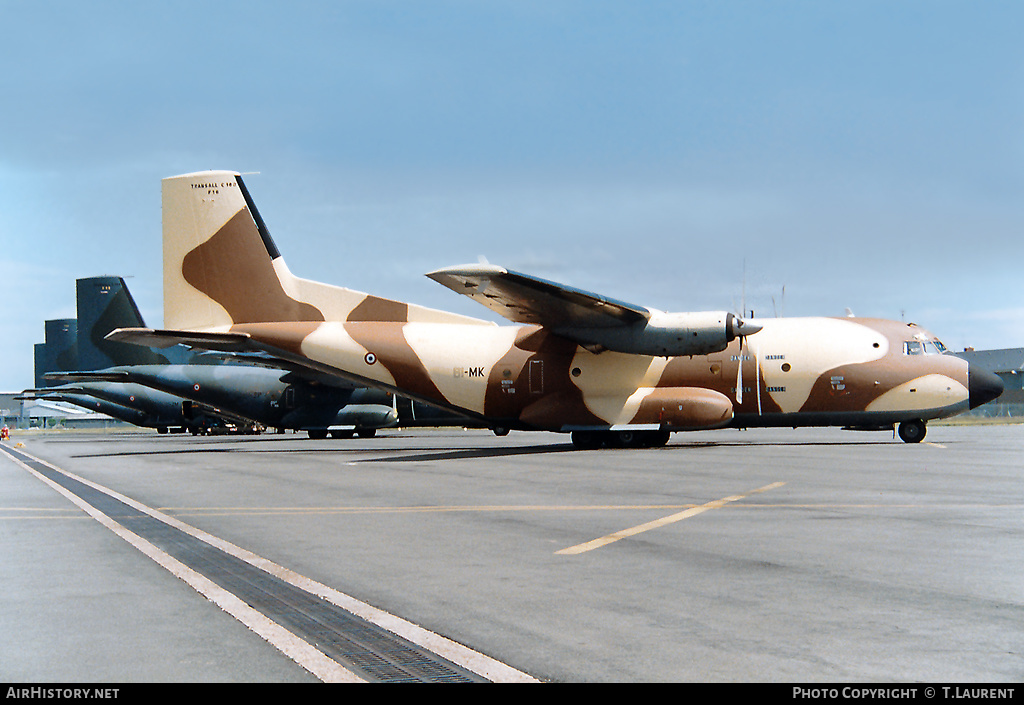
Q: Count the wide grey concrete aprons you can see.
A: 1